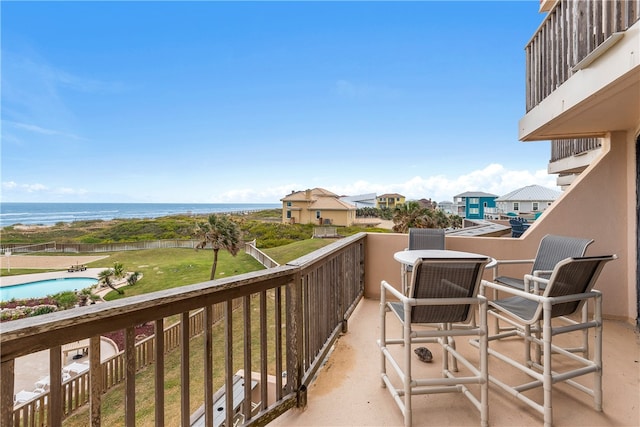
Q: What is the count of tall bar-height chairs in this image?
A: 4